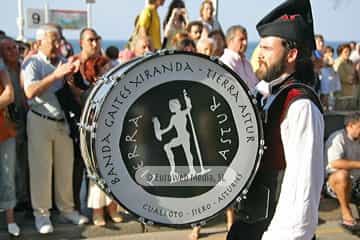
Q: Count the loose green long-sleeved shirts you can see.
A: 1